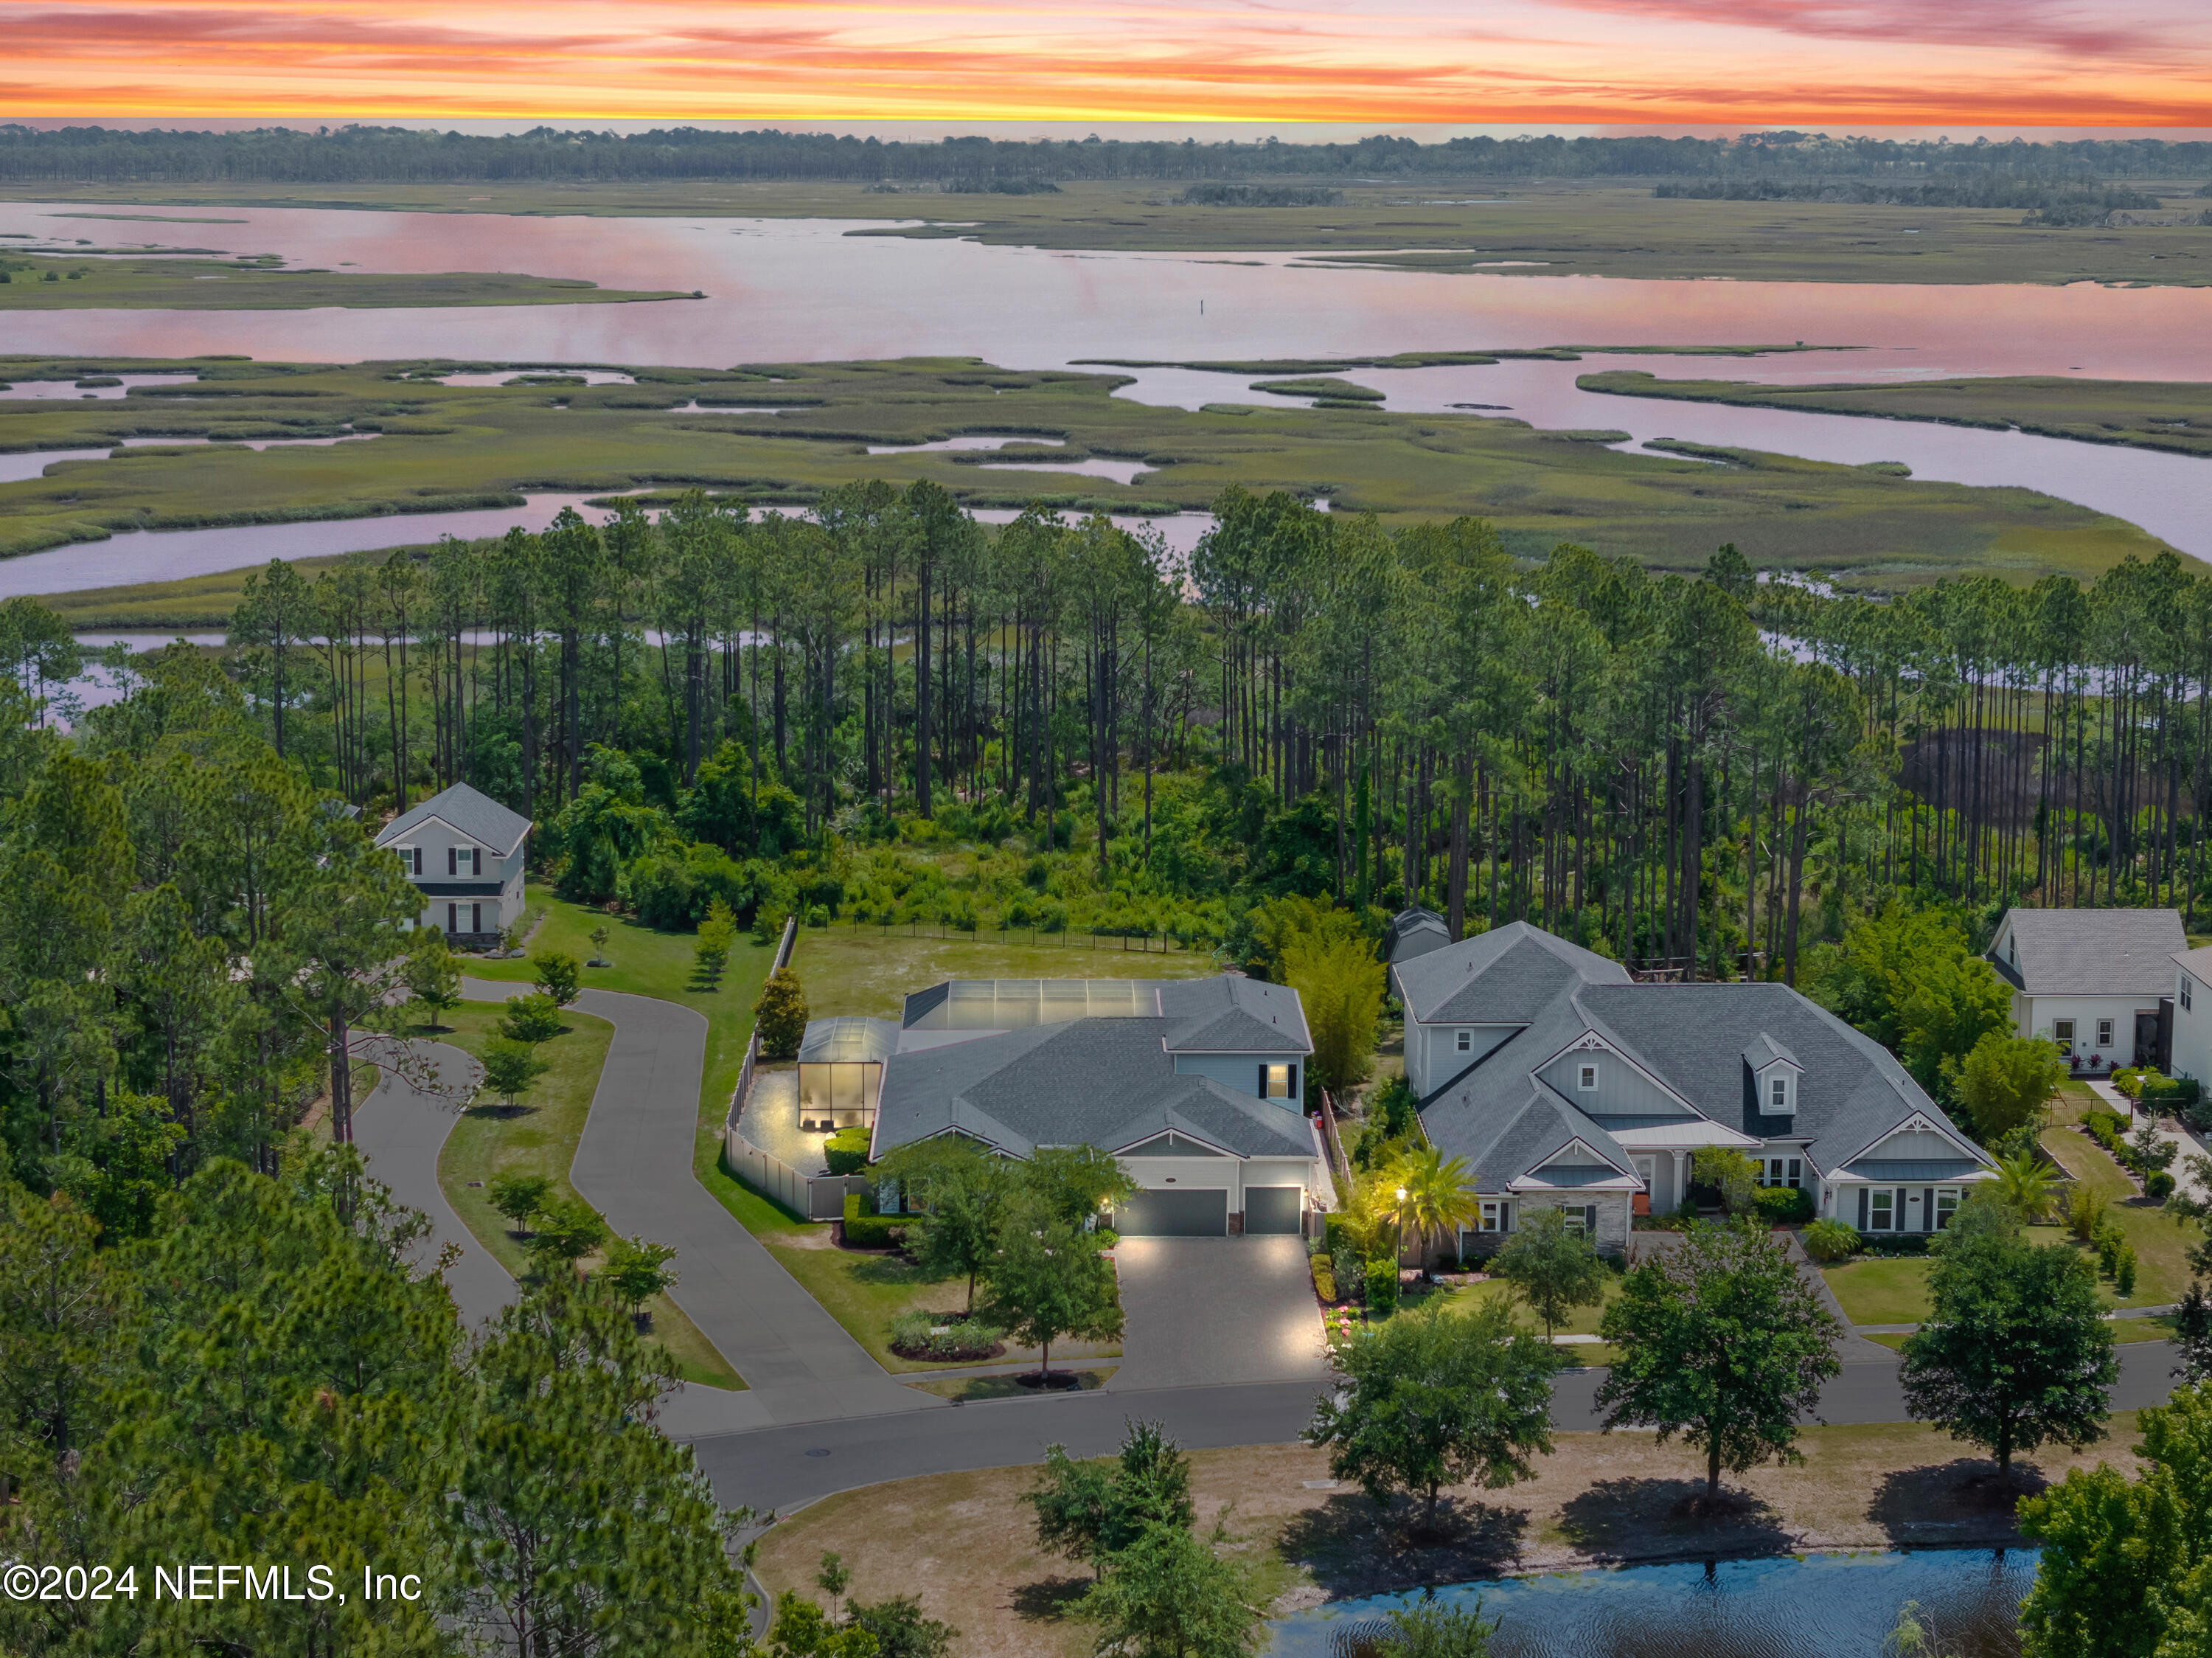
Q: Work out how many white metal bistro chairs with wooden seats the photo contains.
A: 0